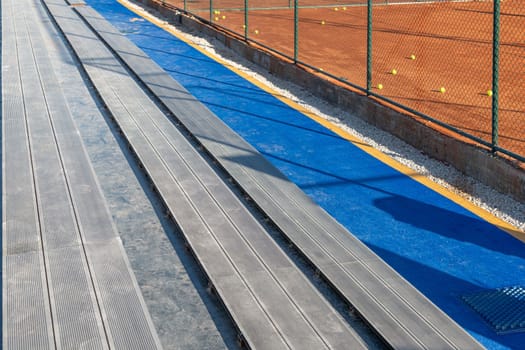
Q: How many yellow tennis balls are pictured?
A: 15